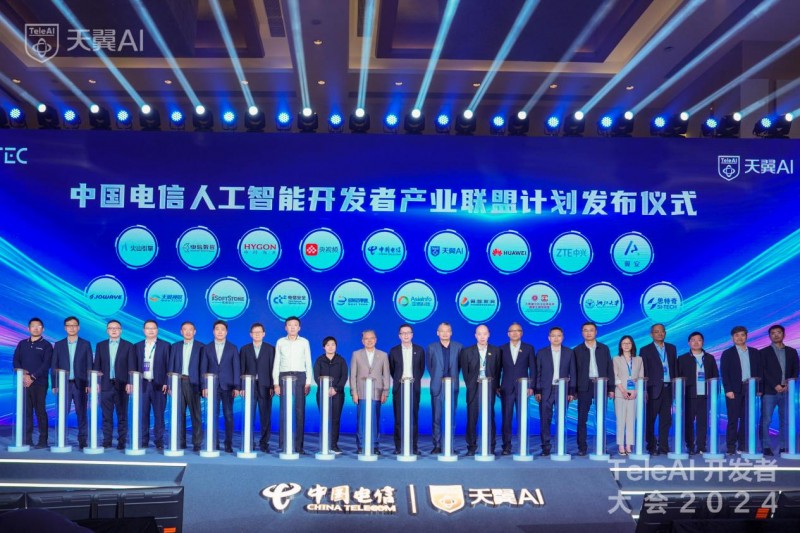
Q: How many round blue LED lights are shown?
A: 15